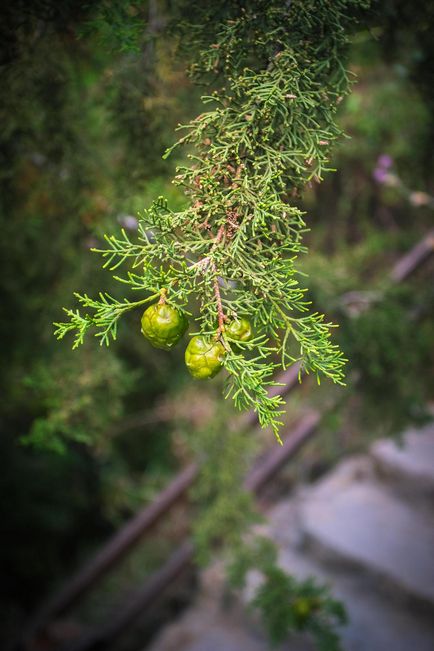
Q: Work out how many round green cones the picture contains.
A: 3